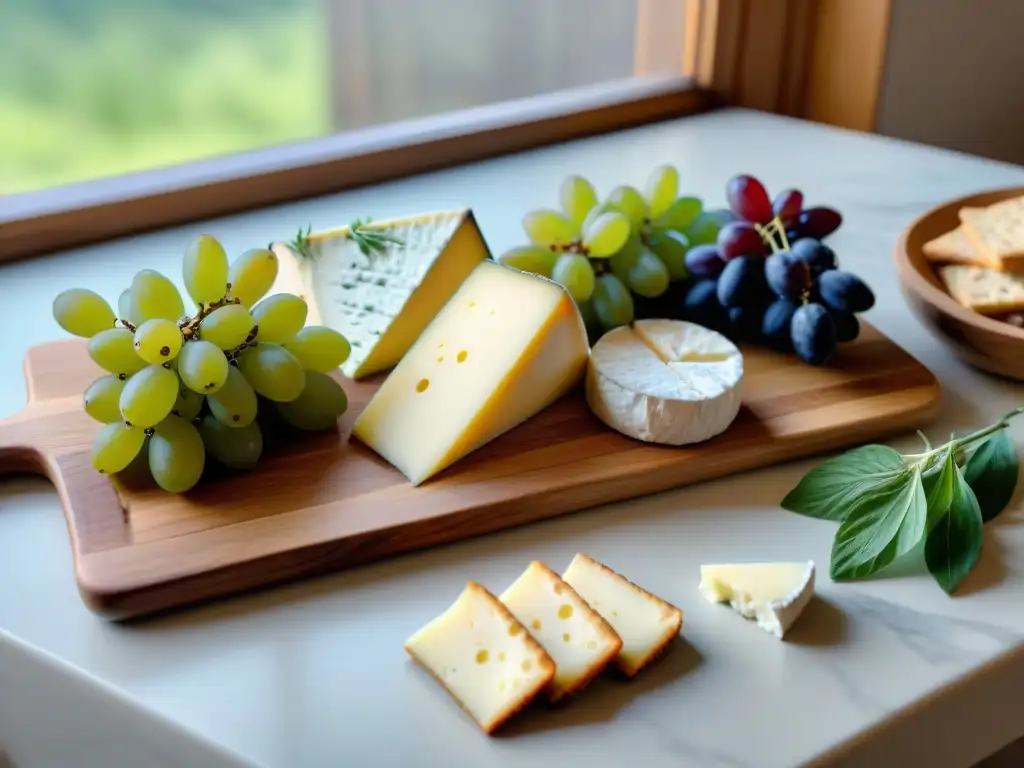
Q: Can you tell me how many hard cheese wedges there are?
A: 2